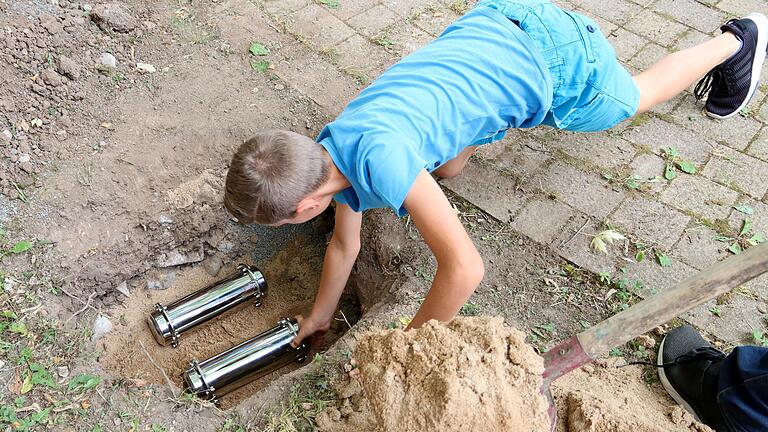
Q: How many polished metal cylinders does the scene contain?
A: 2